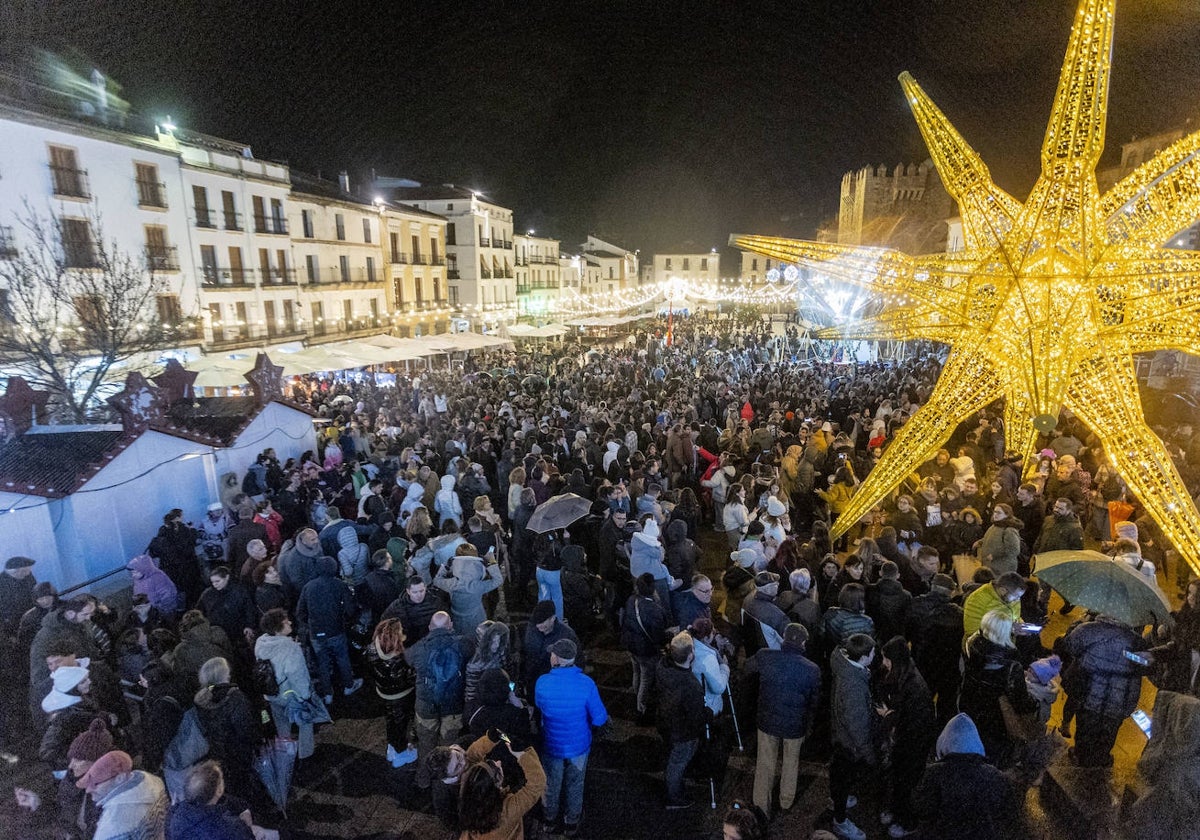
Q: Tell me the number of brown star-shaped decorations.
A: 4